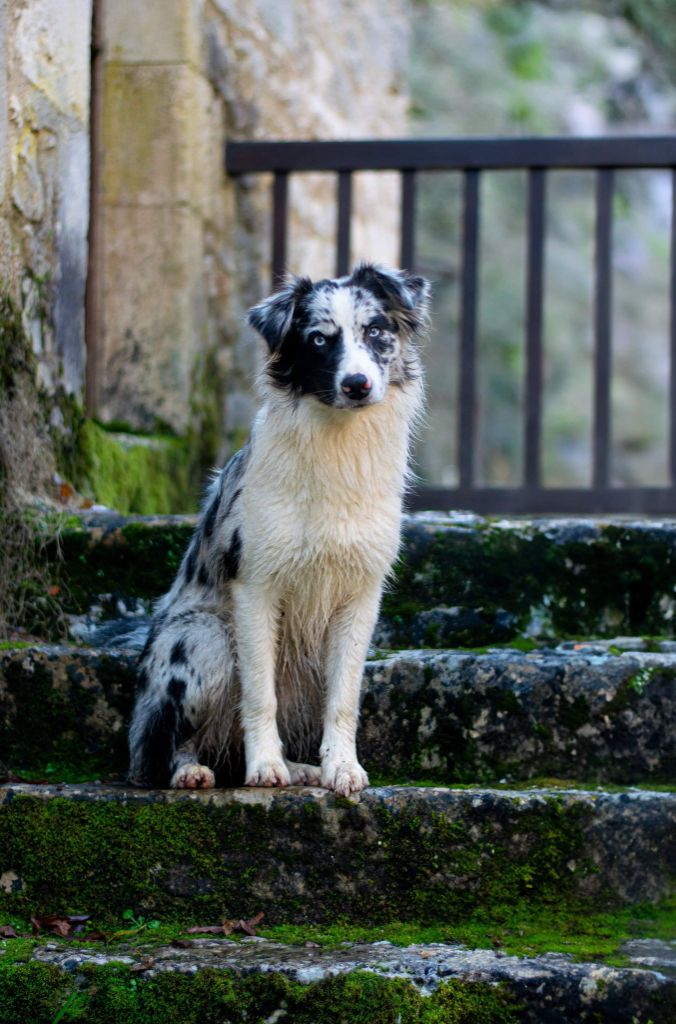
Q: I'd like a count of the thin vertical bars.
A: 7